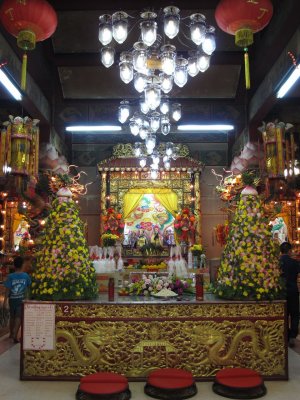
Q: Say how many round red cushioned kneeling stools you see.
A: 3